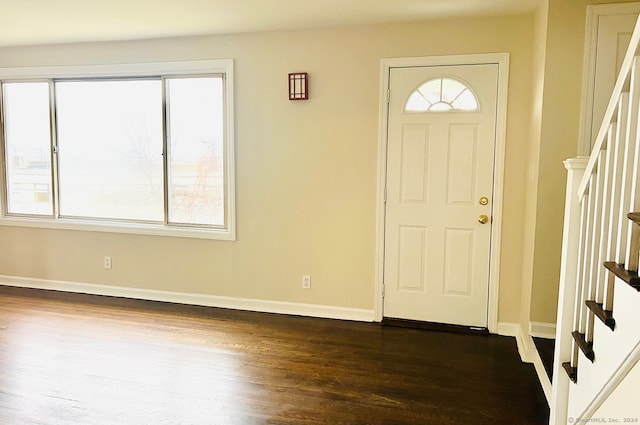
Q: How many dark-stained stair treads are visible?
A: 5